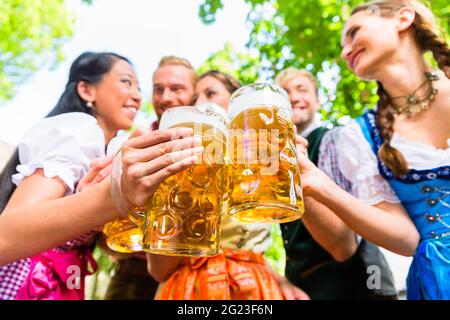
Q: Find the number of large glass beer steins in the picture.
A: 3